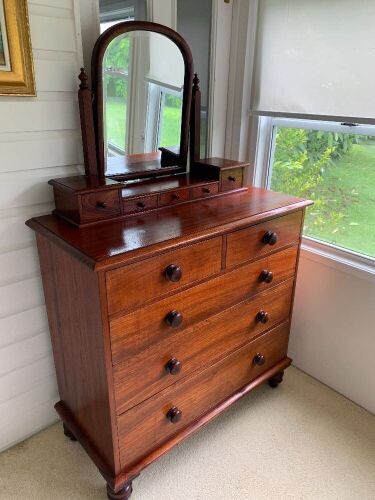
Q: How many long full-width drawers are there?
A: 3